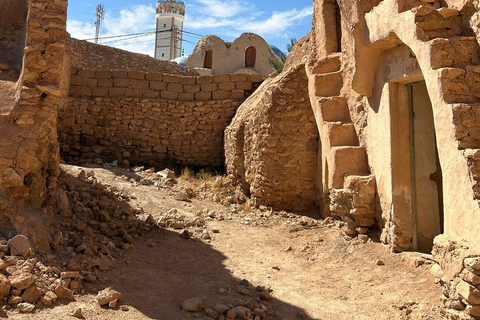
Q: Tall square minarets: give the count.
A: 1